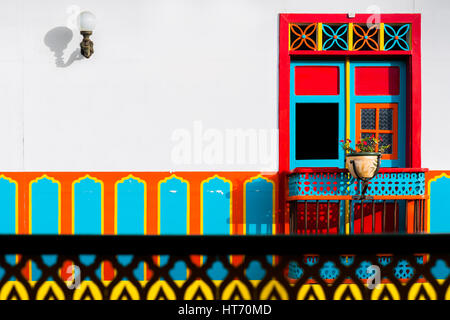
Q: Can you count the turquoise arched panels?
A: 8